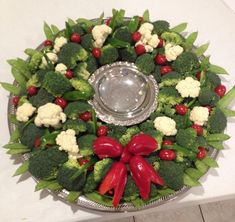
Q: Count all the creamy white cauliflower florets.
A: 12